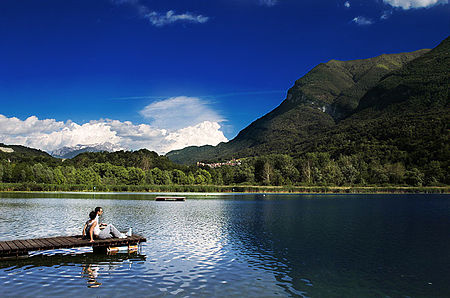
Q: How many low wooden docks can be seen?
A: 2